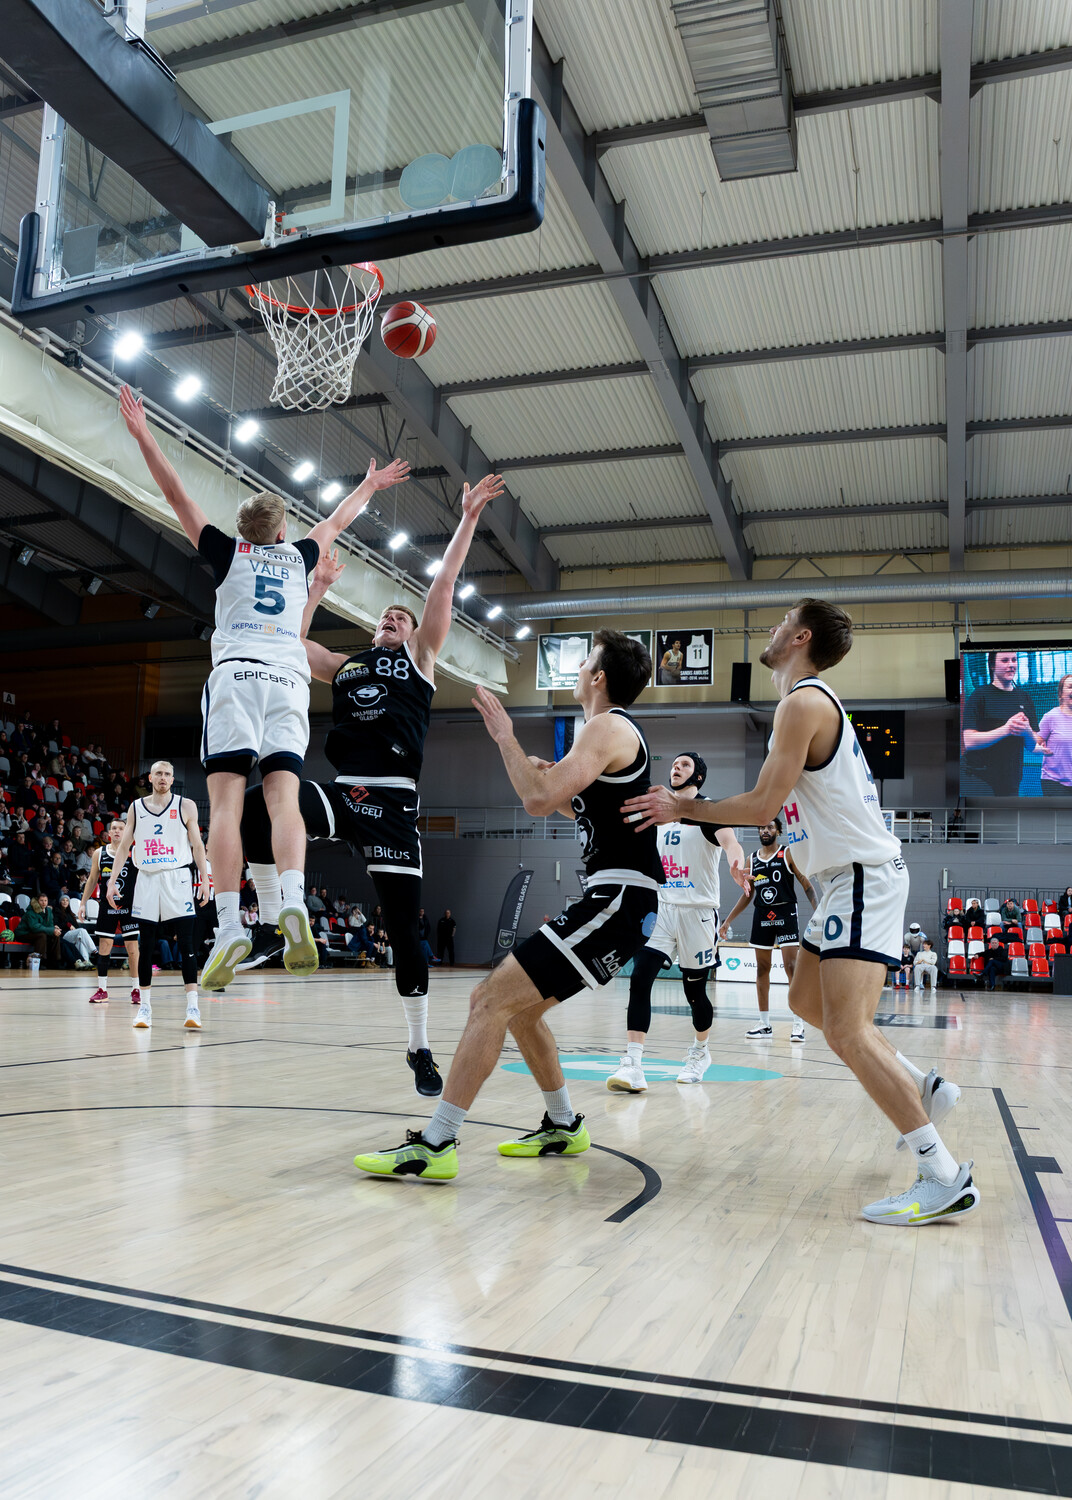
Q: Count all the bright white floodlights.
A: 11